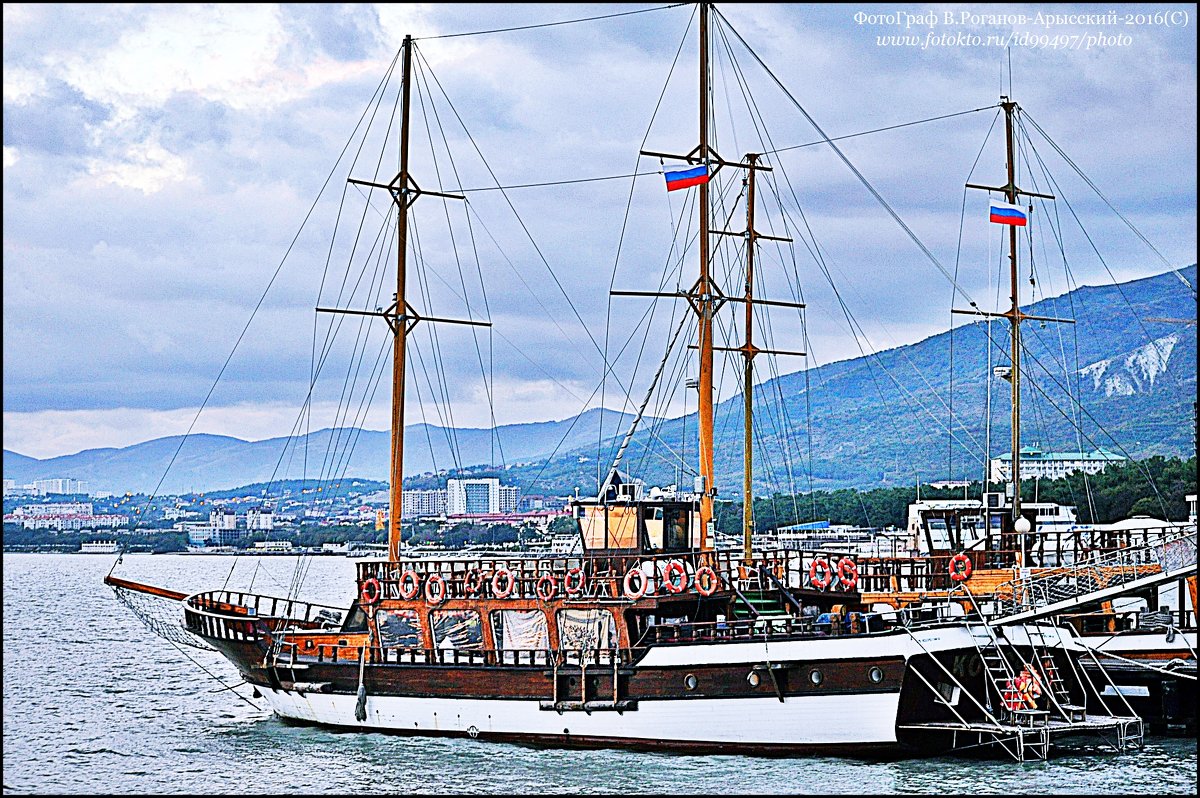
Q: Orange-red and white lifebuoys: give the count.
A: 13